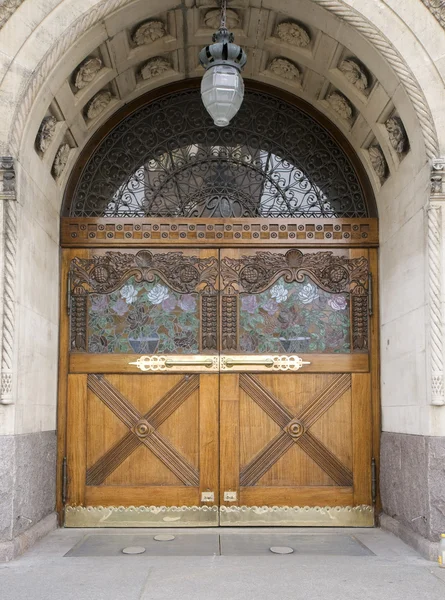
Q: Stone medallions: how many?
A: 13